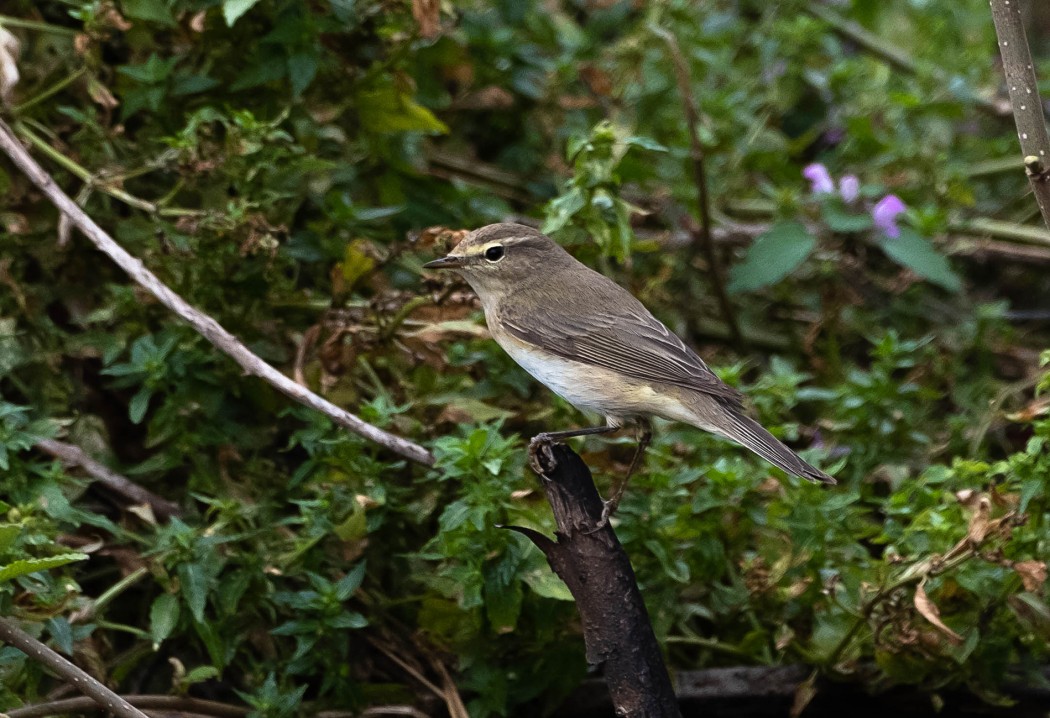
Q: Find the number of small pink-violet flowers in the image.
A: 3